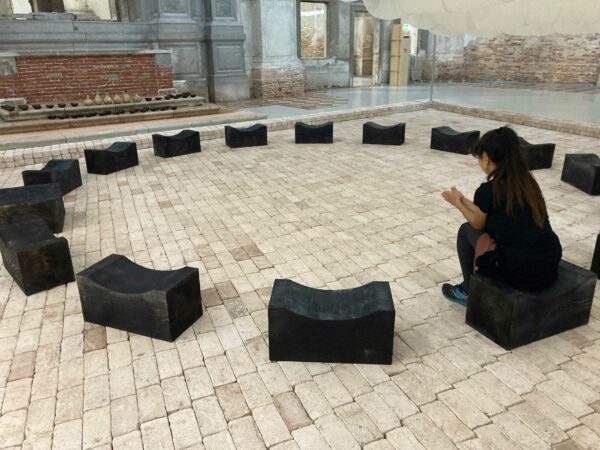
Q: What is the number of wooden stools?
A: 15